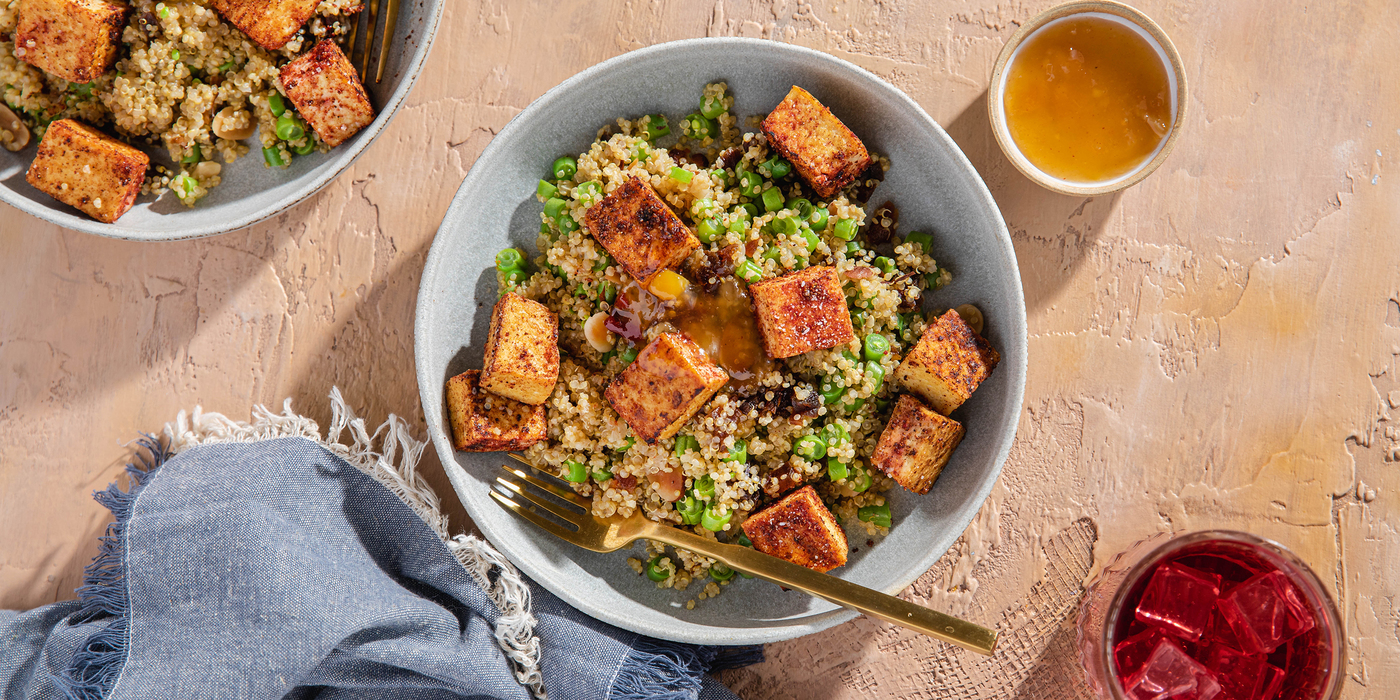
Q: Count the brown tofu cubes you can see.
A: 13